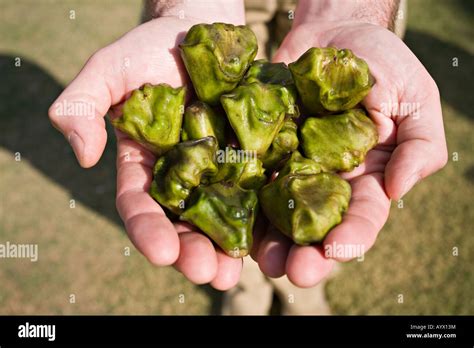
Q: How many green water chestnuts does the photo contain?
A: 12